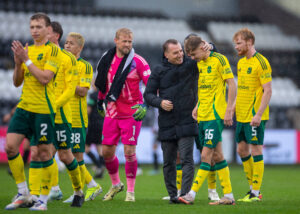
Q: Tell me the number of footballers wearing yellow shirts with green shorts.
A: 5